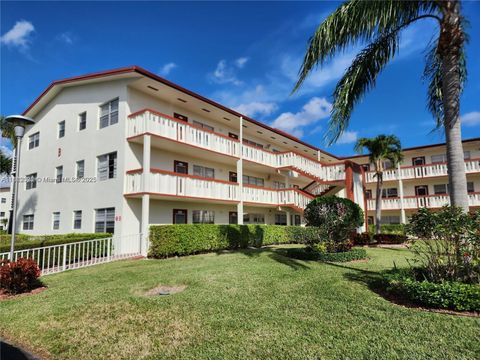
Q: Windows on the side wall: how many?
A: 12